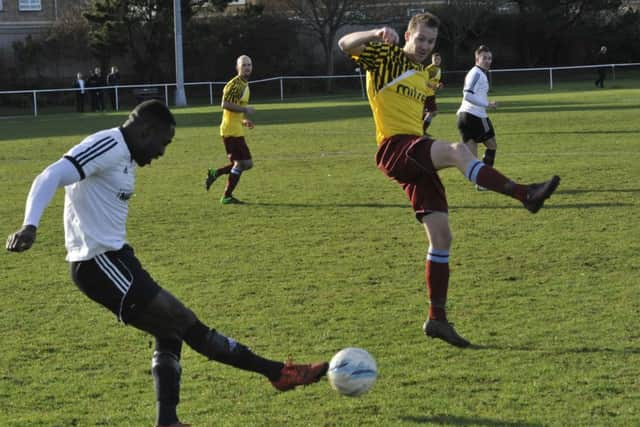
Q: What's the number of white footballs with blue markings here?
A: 1